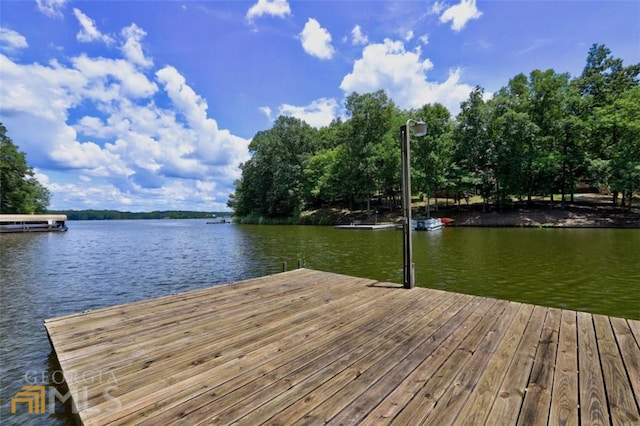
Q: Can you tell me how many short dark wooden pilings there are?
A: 2